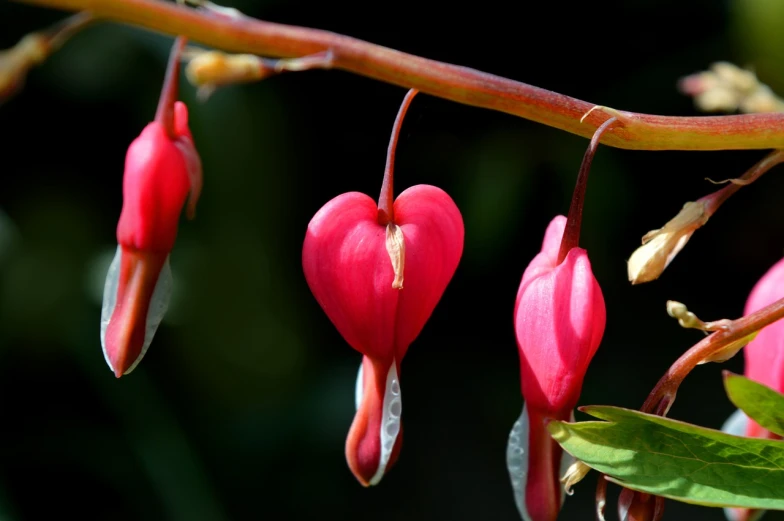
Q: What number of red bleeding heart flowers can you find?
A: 4